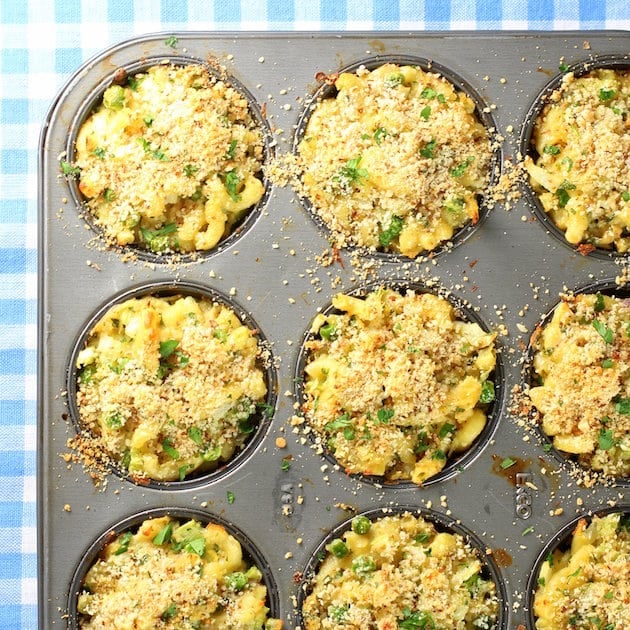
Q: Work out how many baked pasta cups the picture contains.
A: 9